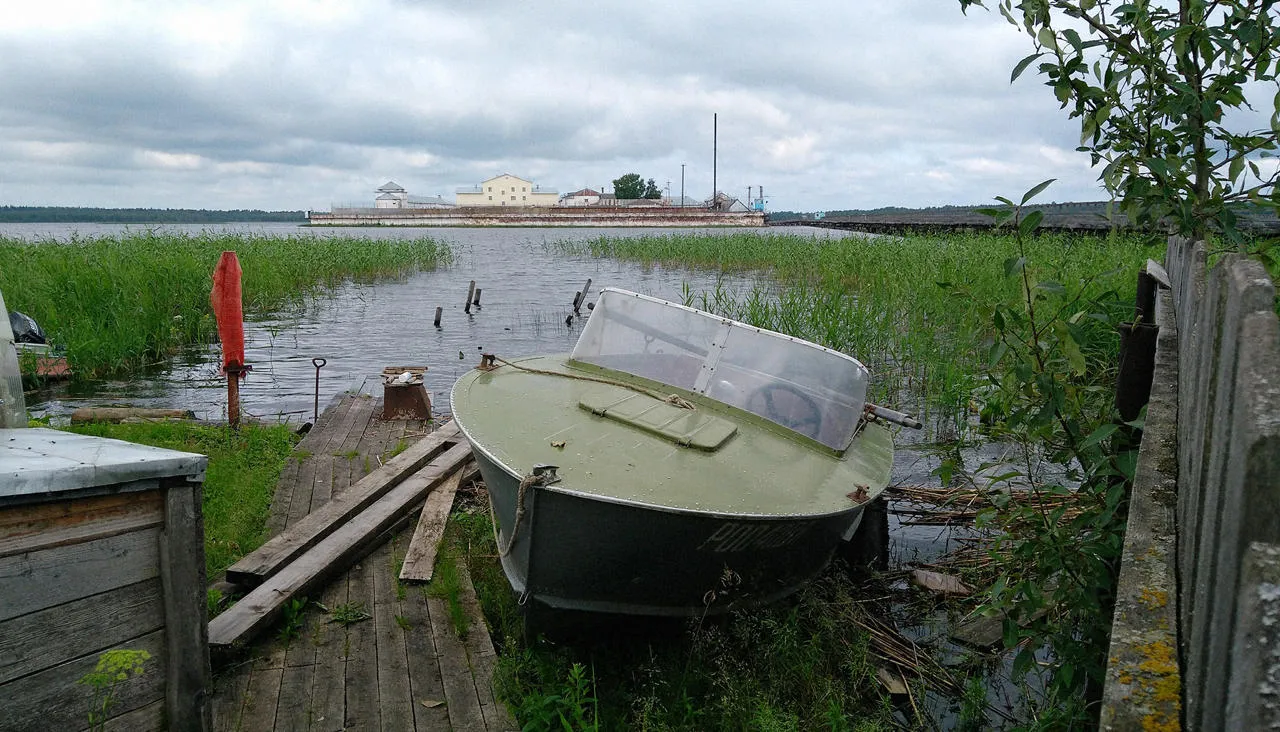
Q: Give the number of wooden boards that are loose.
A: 3